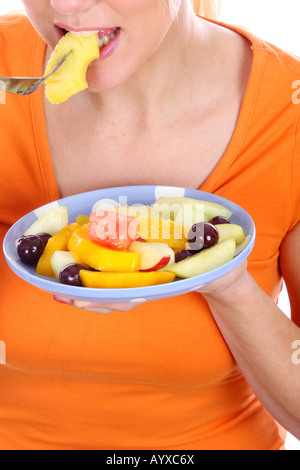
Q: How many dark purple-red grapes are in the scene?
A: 6